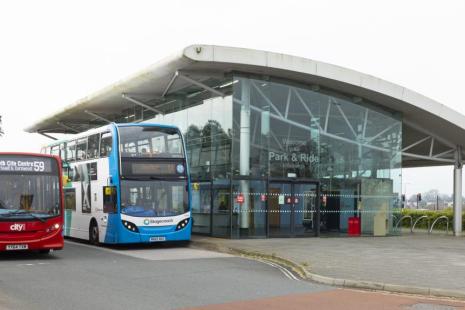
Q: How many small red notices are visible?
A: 5